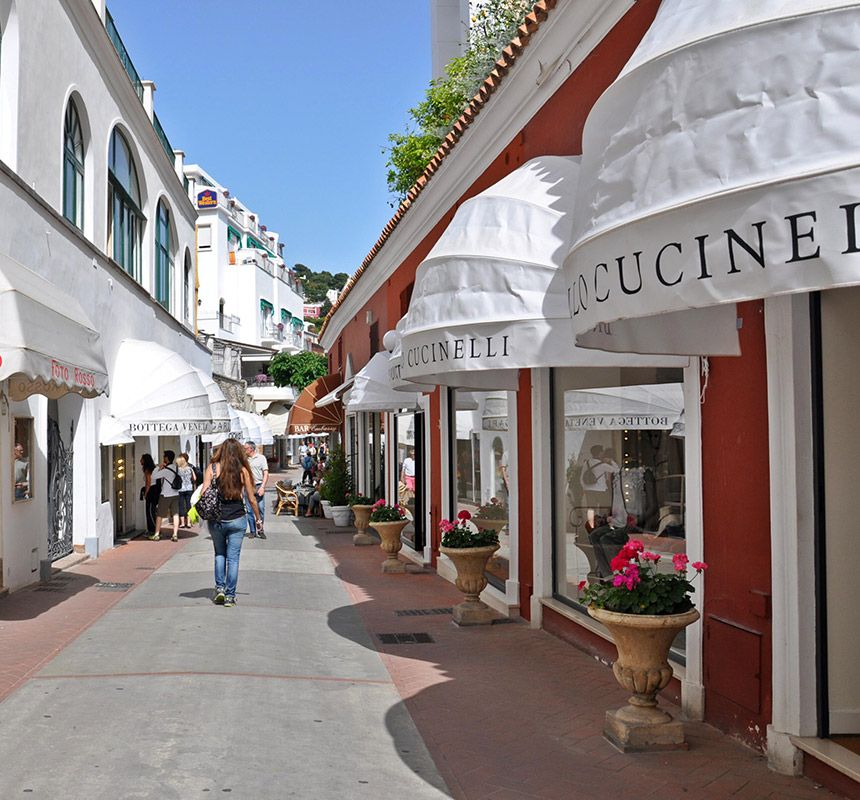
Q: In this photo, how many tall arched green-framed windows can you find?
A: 4